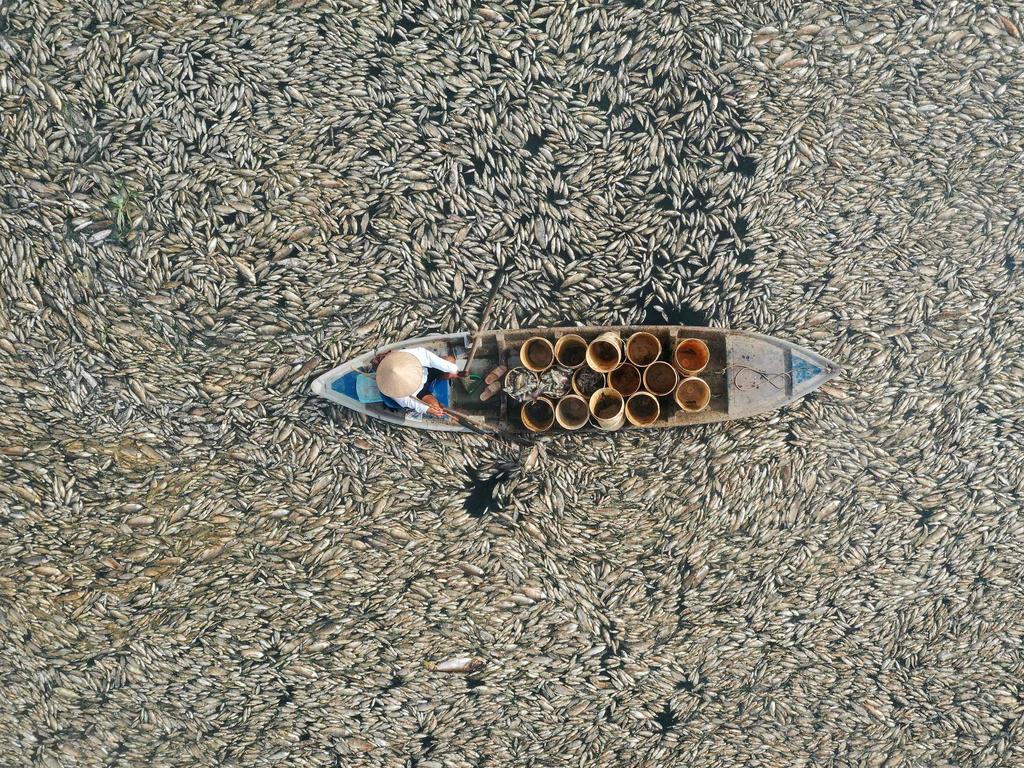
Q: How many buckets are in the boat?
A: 15